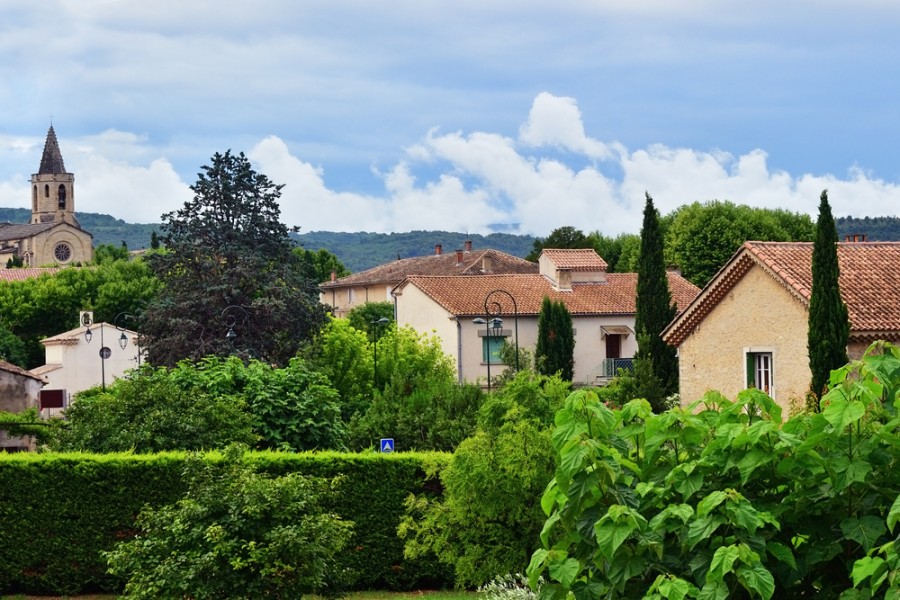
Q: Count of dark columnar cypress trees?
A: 3